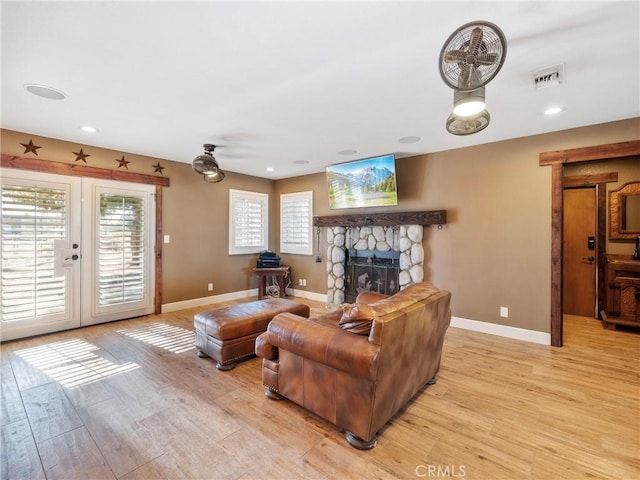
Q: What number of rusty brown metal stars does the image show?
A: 4